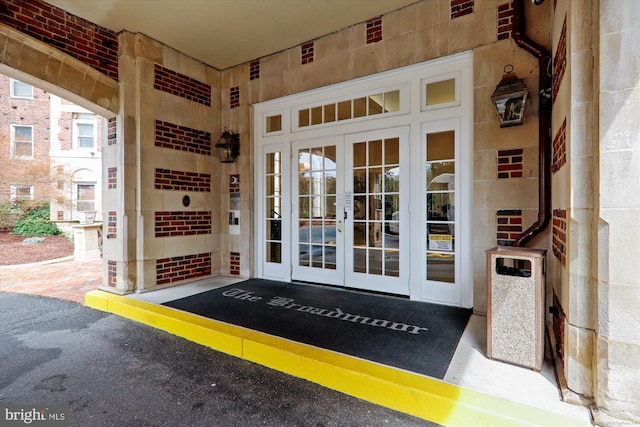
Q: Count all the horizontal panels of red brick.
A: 5